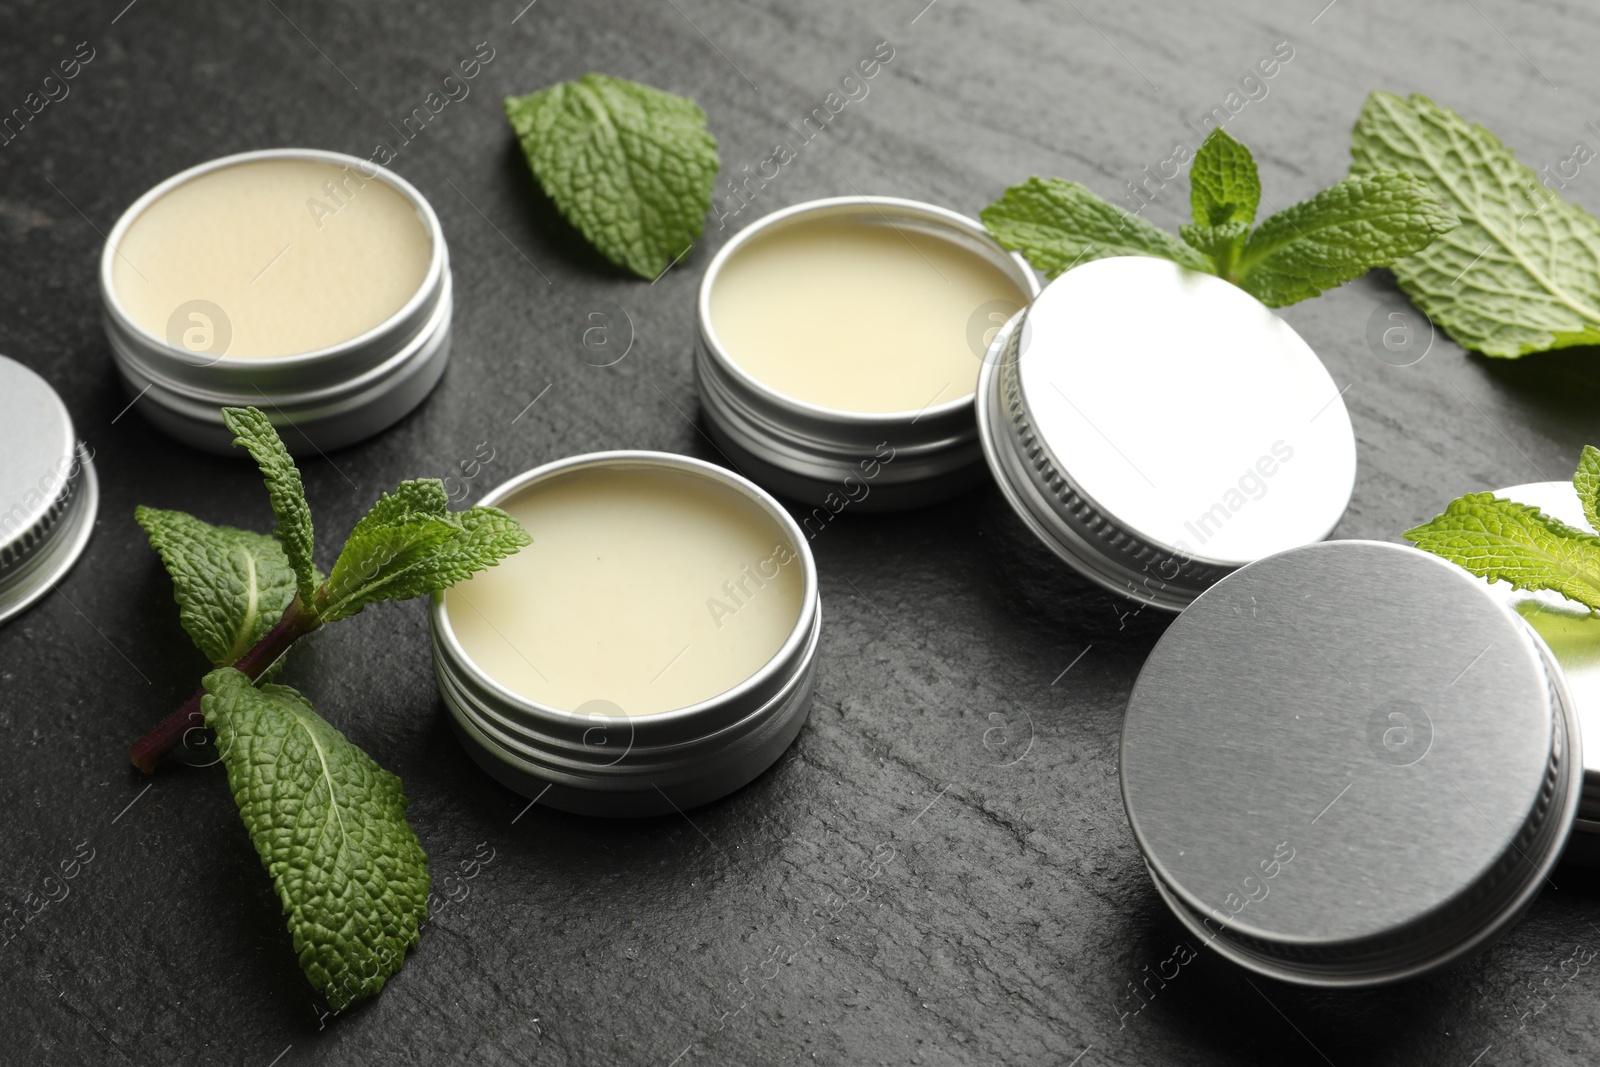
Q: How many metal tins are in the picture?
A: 7